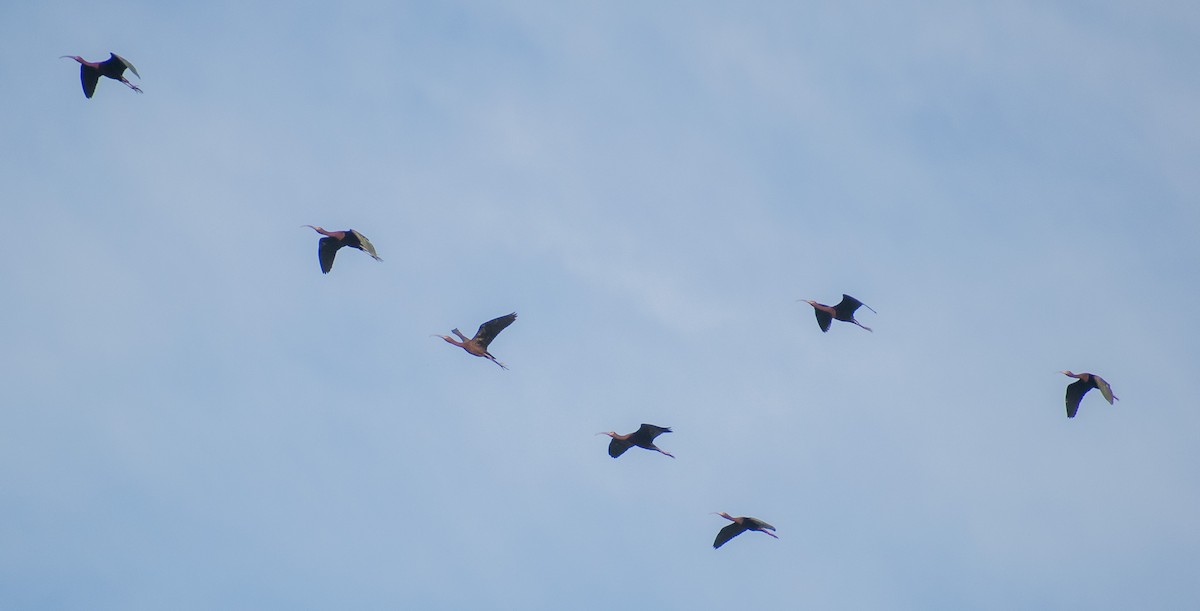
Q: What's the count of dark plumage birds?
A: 7